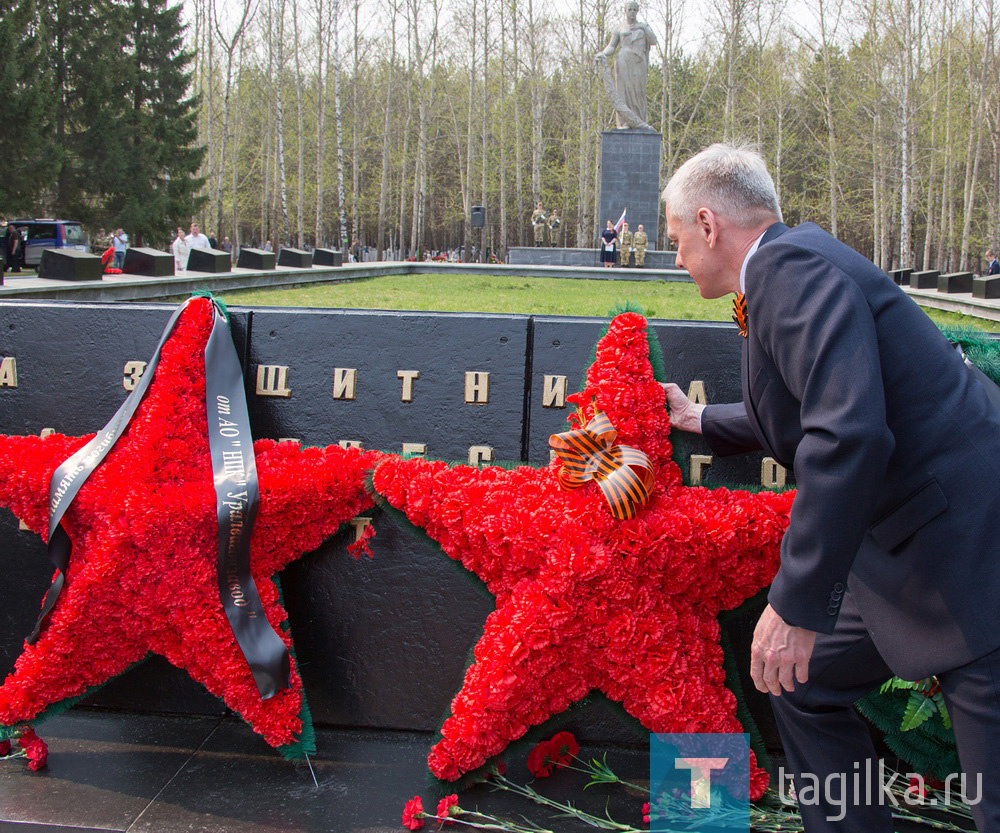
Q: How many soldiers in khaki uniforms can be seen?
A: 4